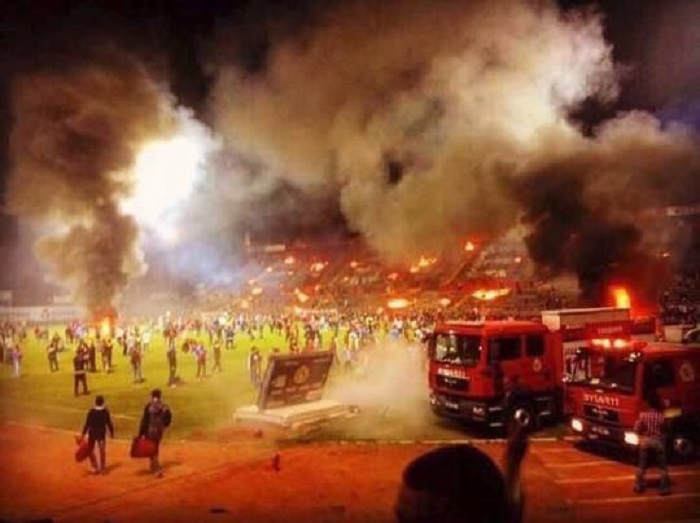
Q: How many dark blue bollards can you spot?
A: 0